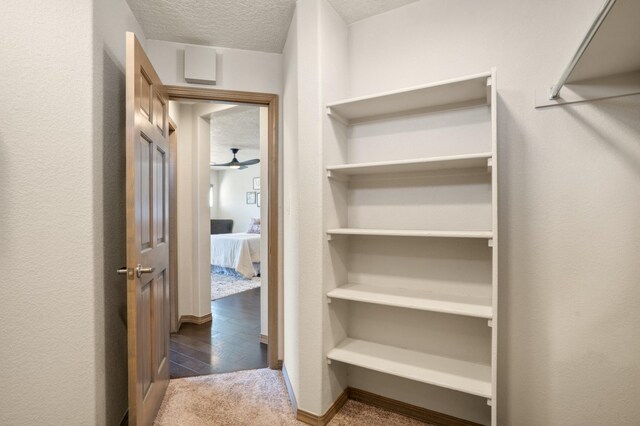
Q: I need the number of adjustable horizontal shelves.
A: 5